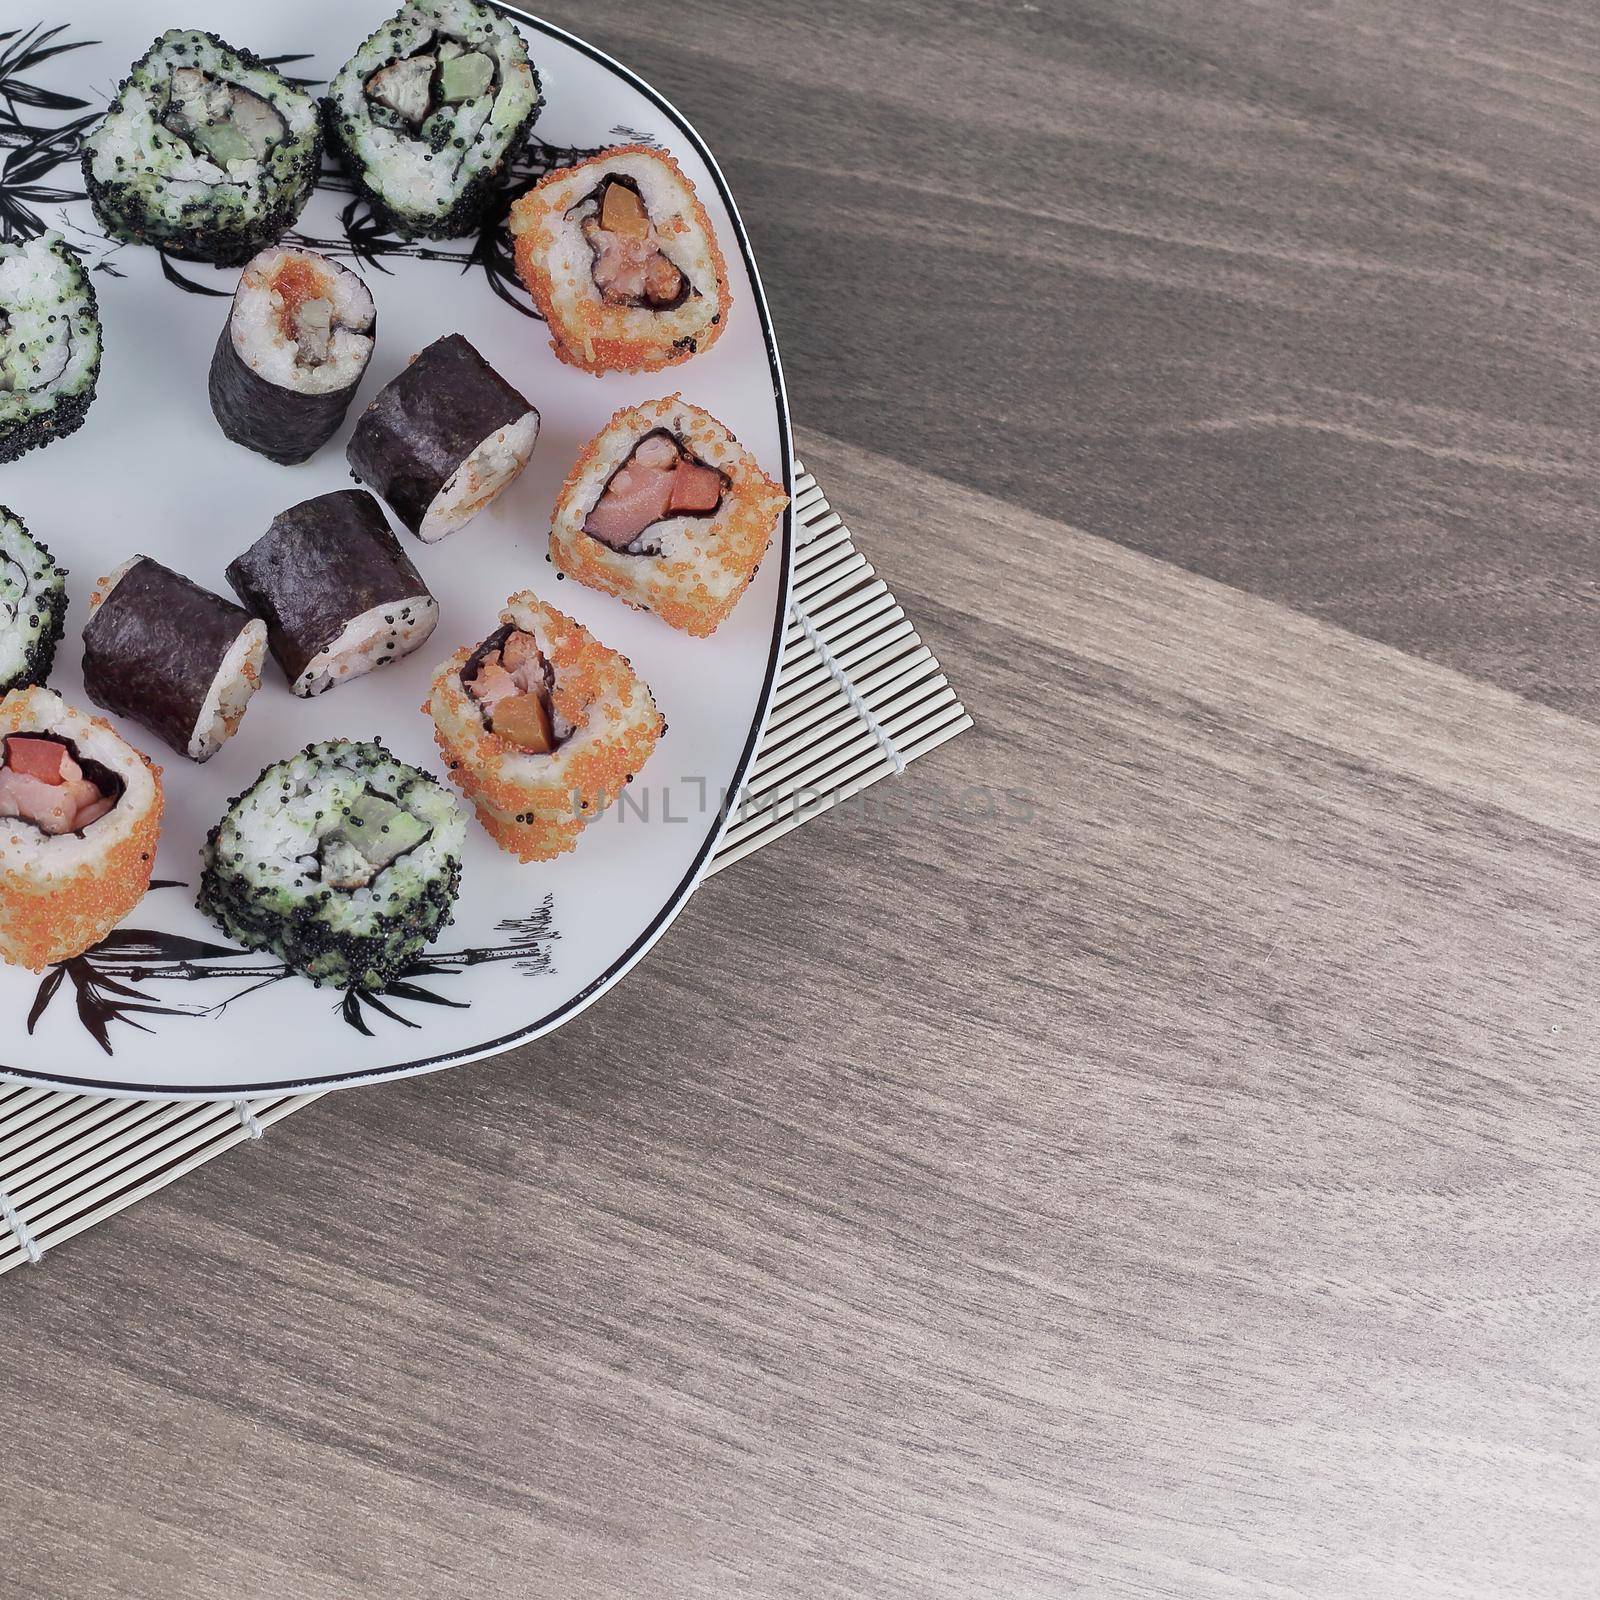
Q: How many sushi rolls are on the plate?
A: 13